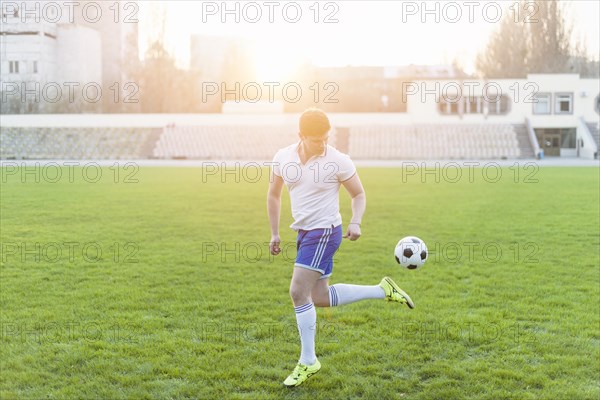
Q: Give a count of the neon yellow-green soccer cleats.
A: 2